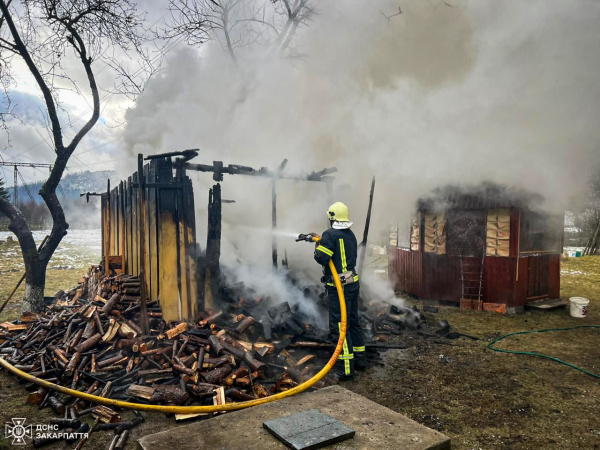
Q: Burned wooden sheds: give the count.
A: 1